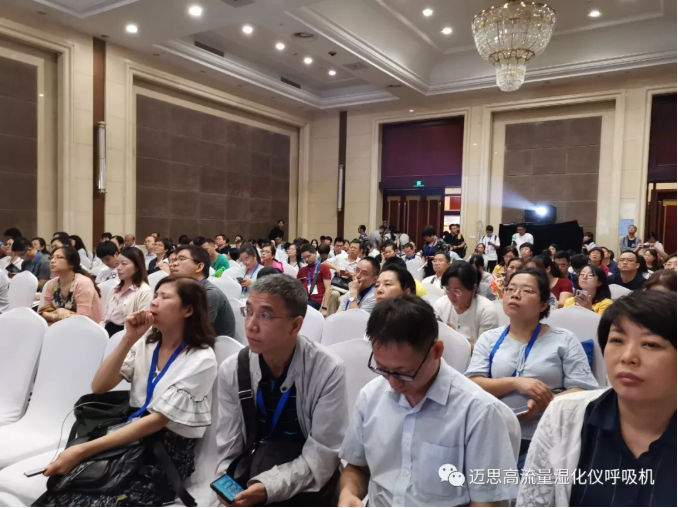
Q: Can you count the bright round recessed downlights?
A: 9